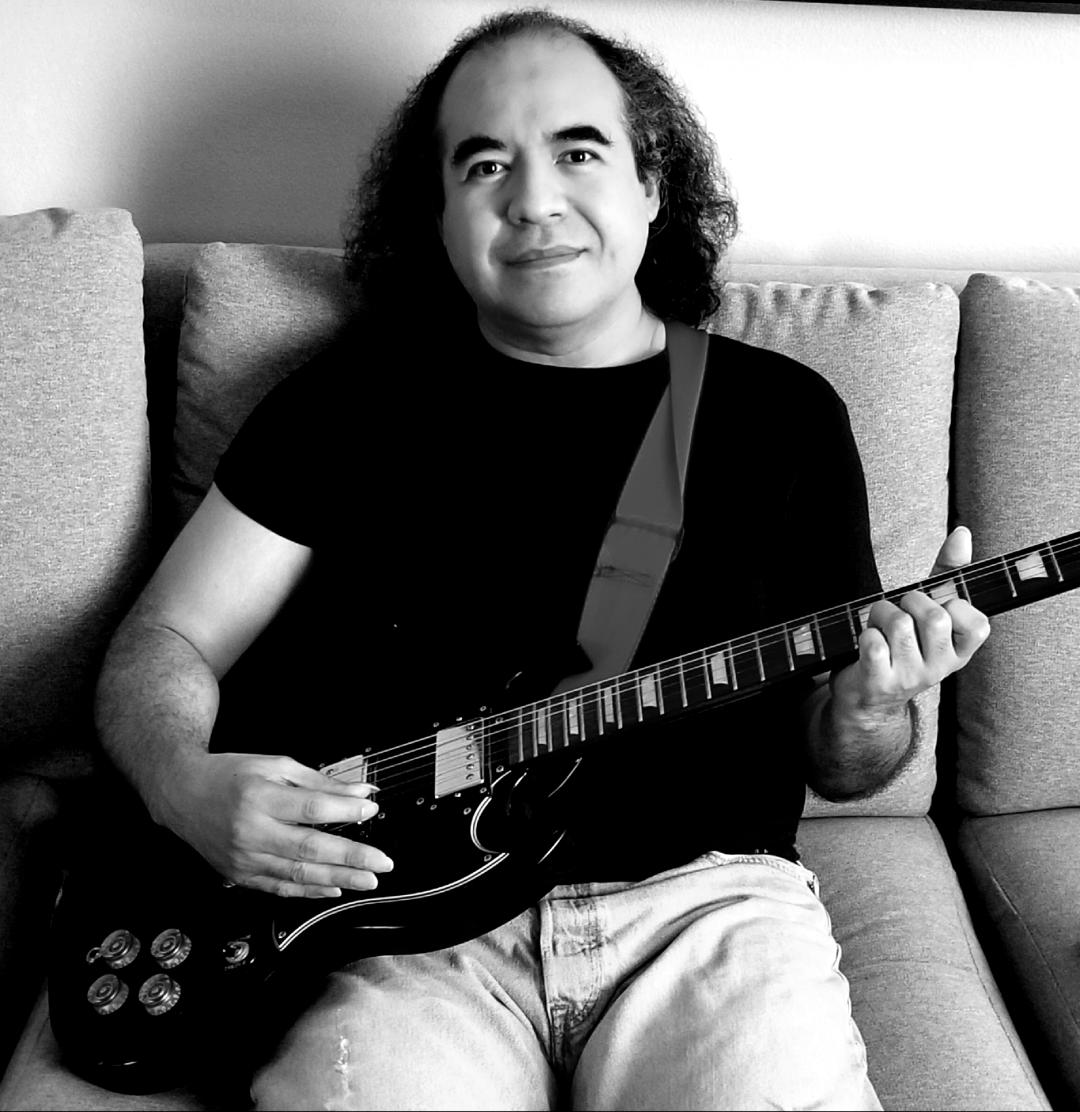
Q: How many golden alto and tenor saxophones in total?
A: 0